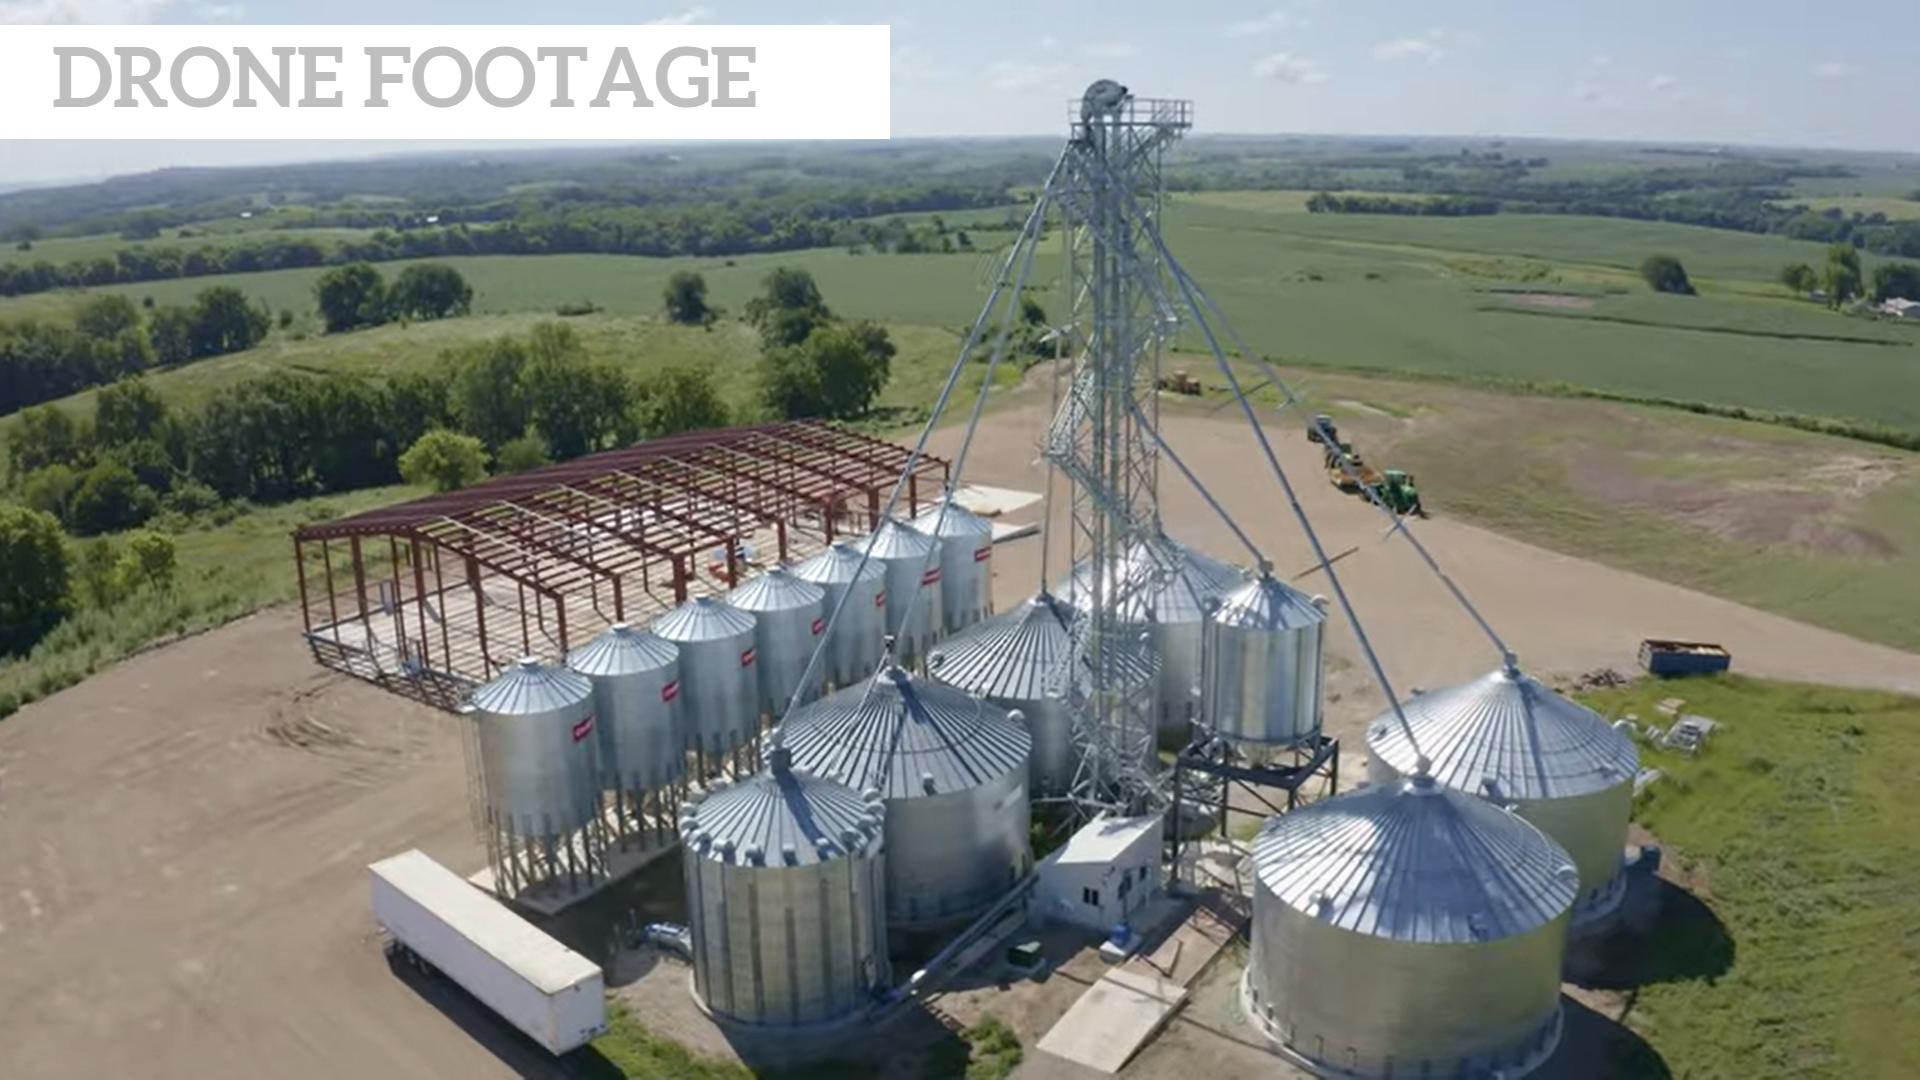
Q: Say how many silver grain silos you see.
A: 14